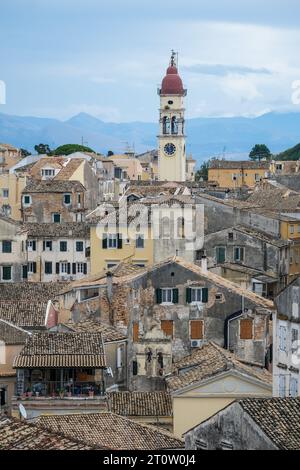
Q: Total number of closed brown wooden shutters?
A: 4